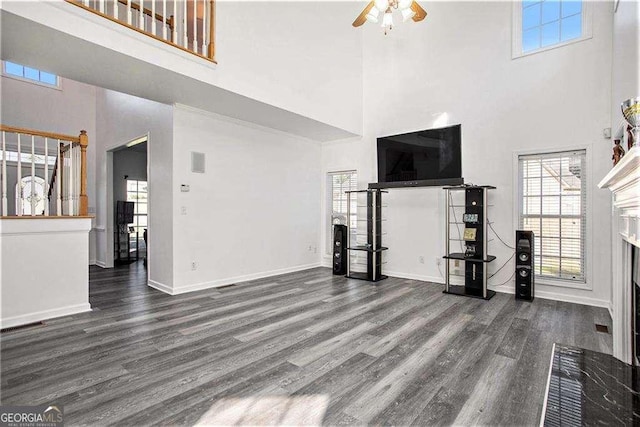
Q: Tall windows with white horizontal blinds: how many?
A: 2